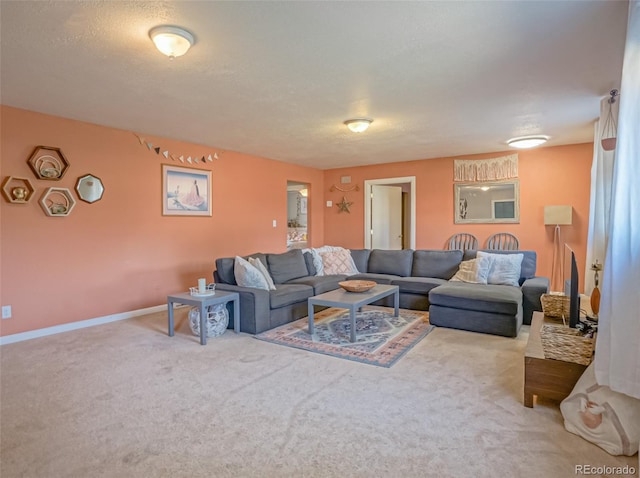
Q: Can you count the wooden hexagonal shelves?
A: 3